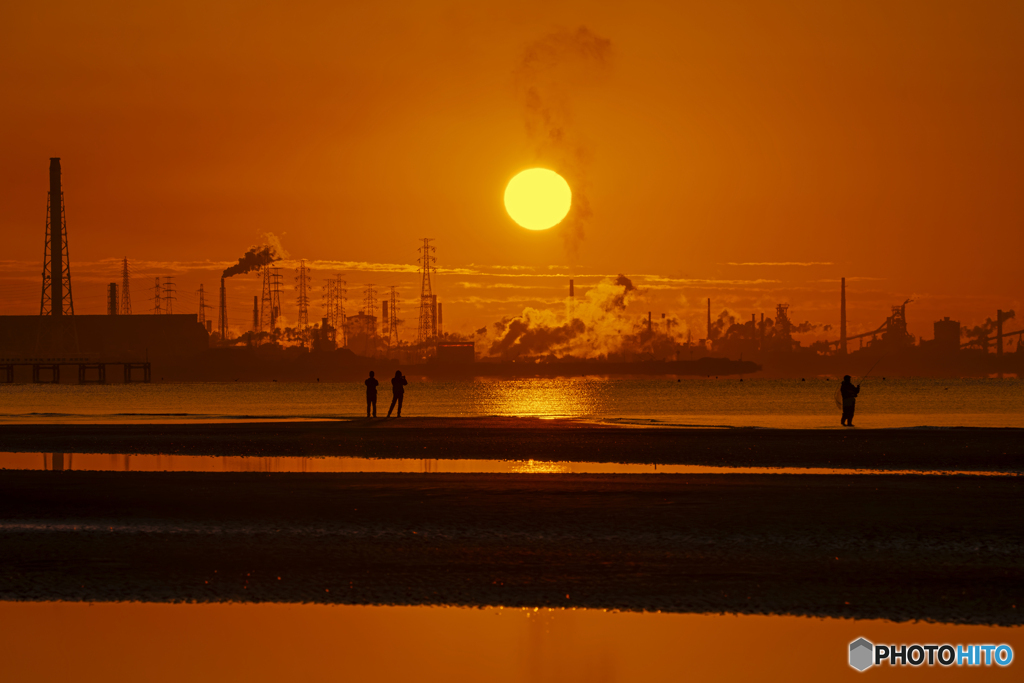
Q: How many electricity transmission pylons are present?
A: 12